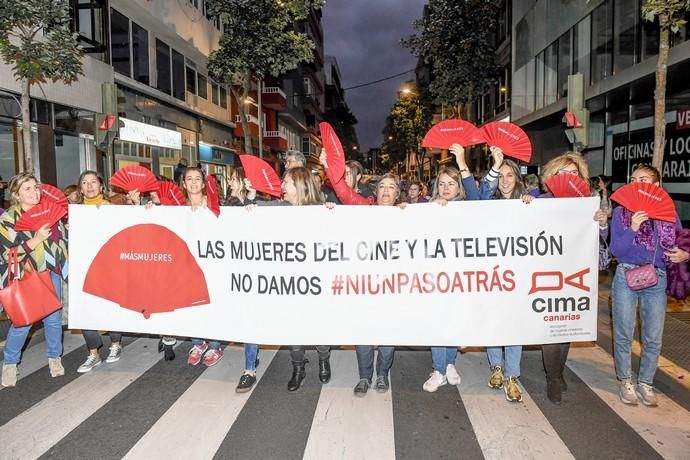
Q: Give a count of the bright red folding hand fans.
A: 11